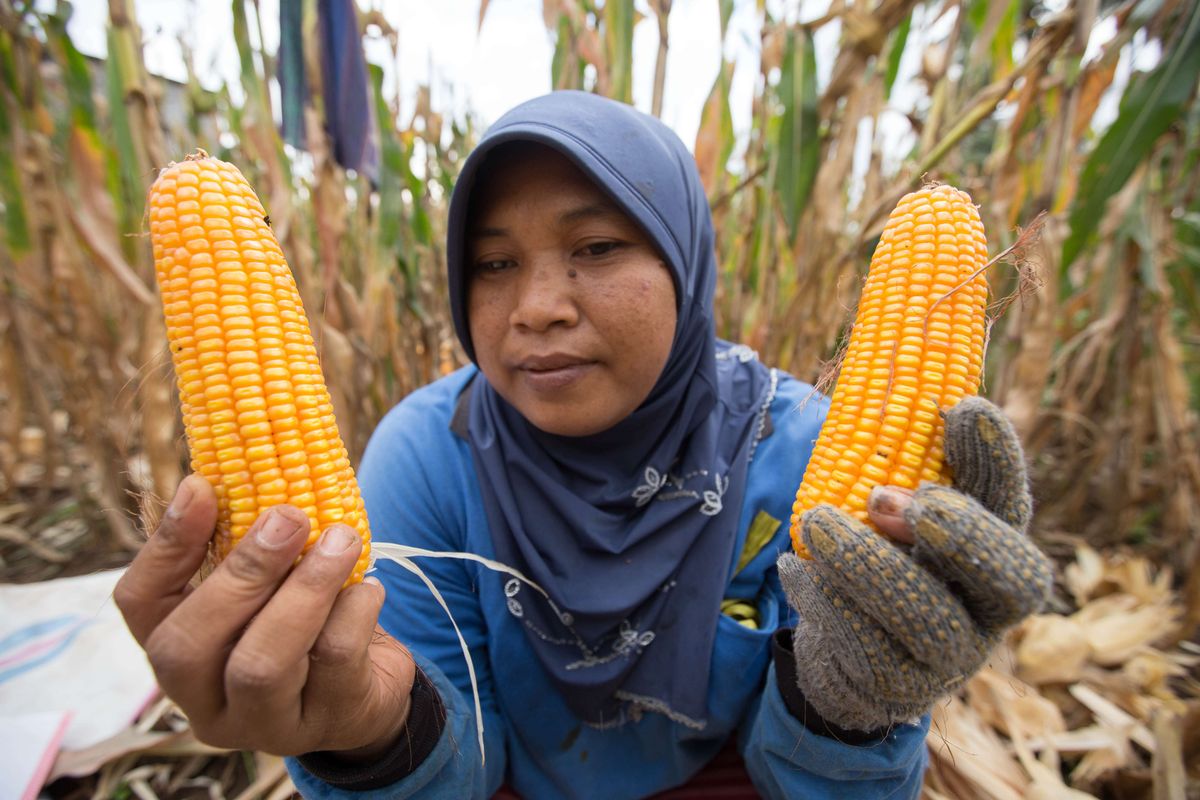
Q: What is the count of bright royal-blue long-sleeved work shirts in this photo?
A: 1